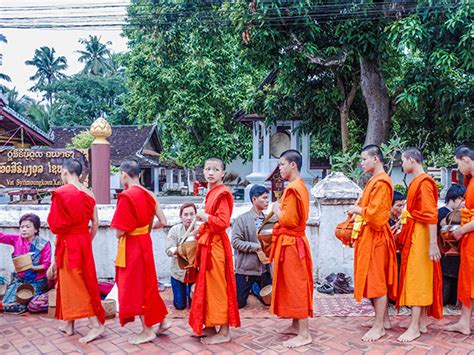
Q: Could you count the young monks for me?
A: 7